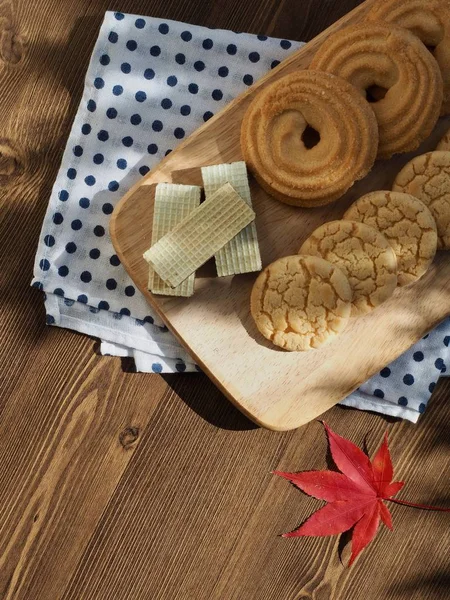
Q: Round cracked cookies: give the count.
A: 5